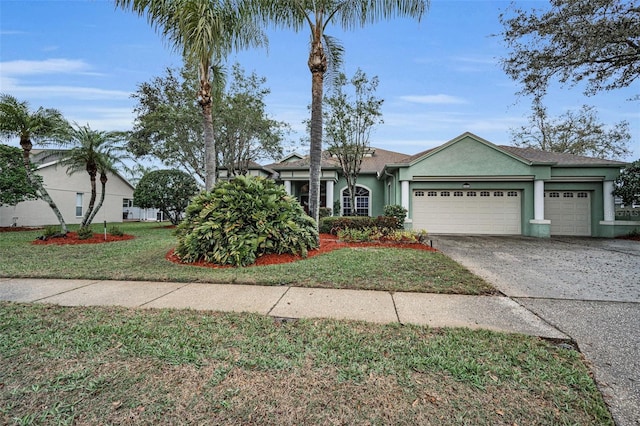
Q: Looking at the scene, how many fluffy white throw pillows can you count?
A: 0